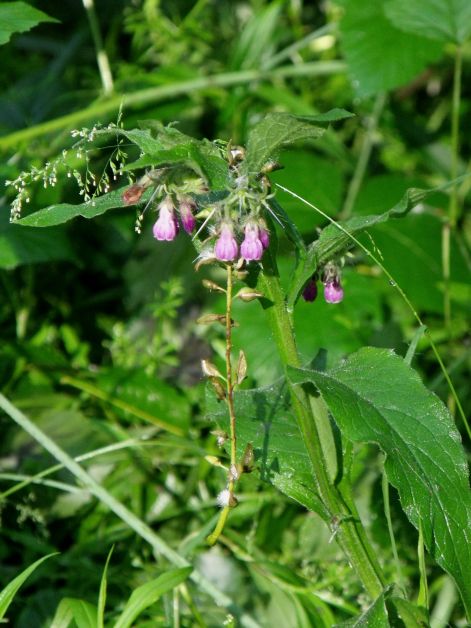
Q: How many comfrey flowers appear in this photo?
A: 7